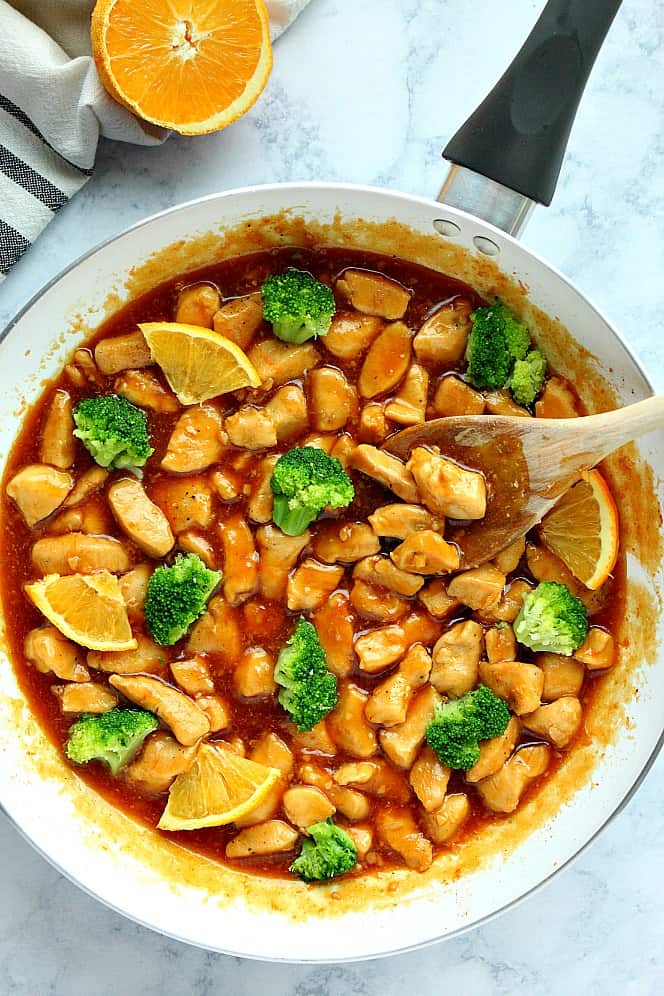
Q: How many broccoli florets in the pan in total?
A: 10